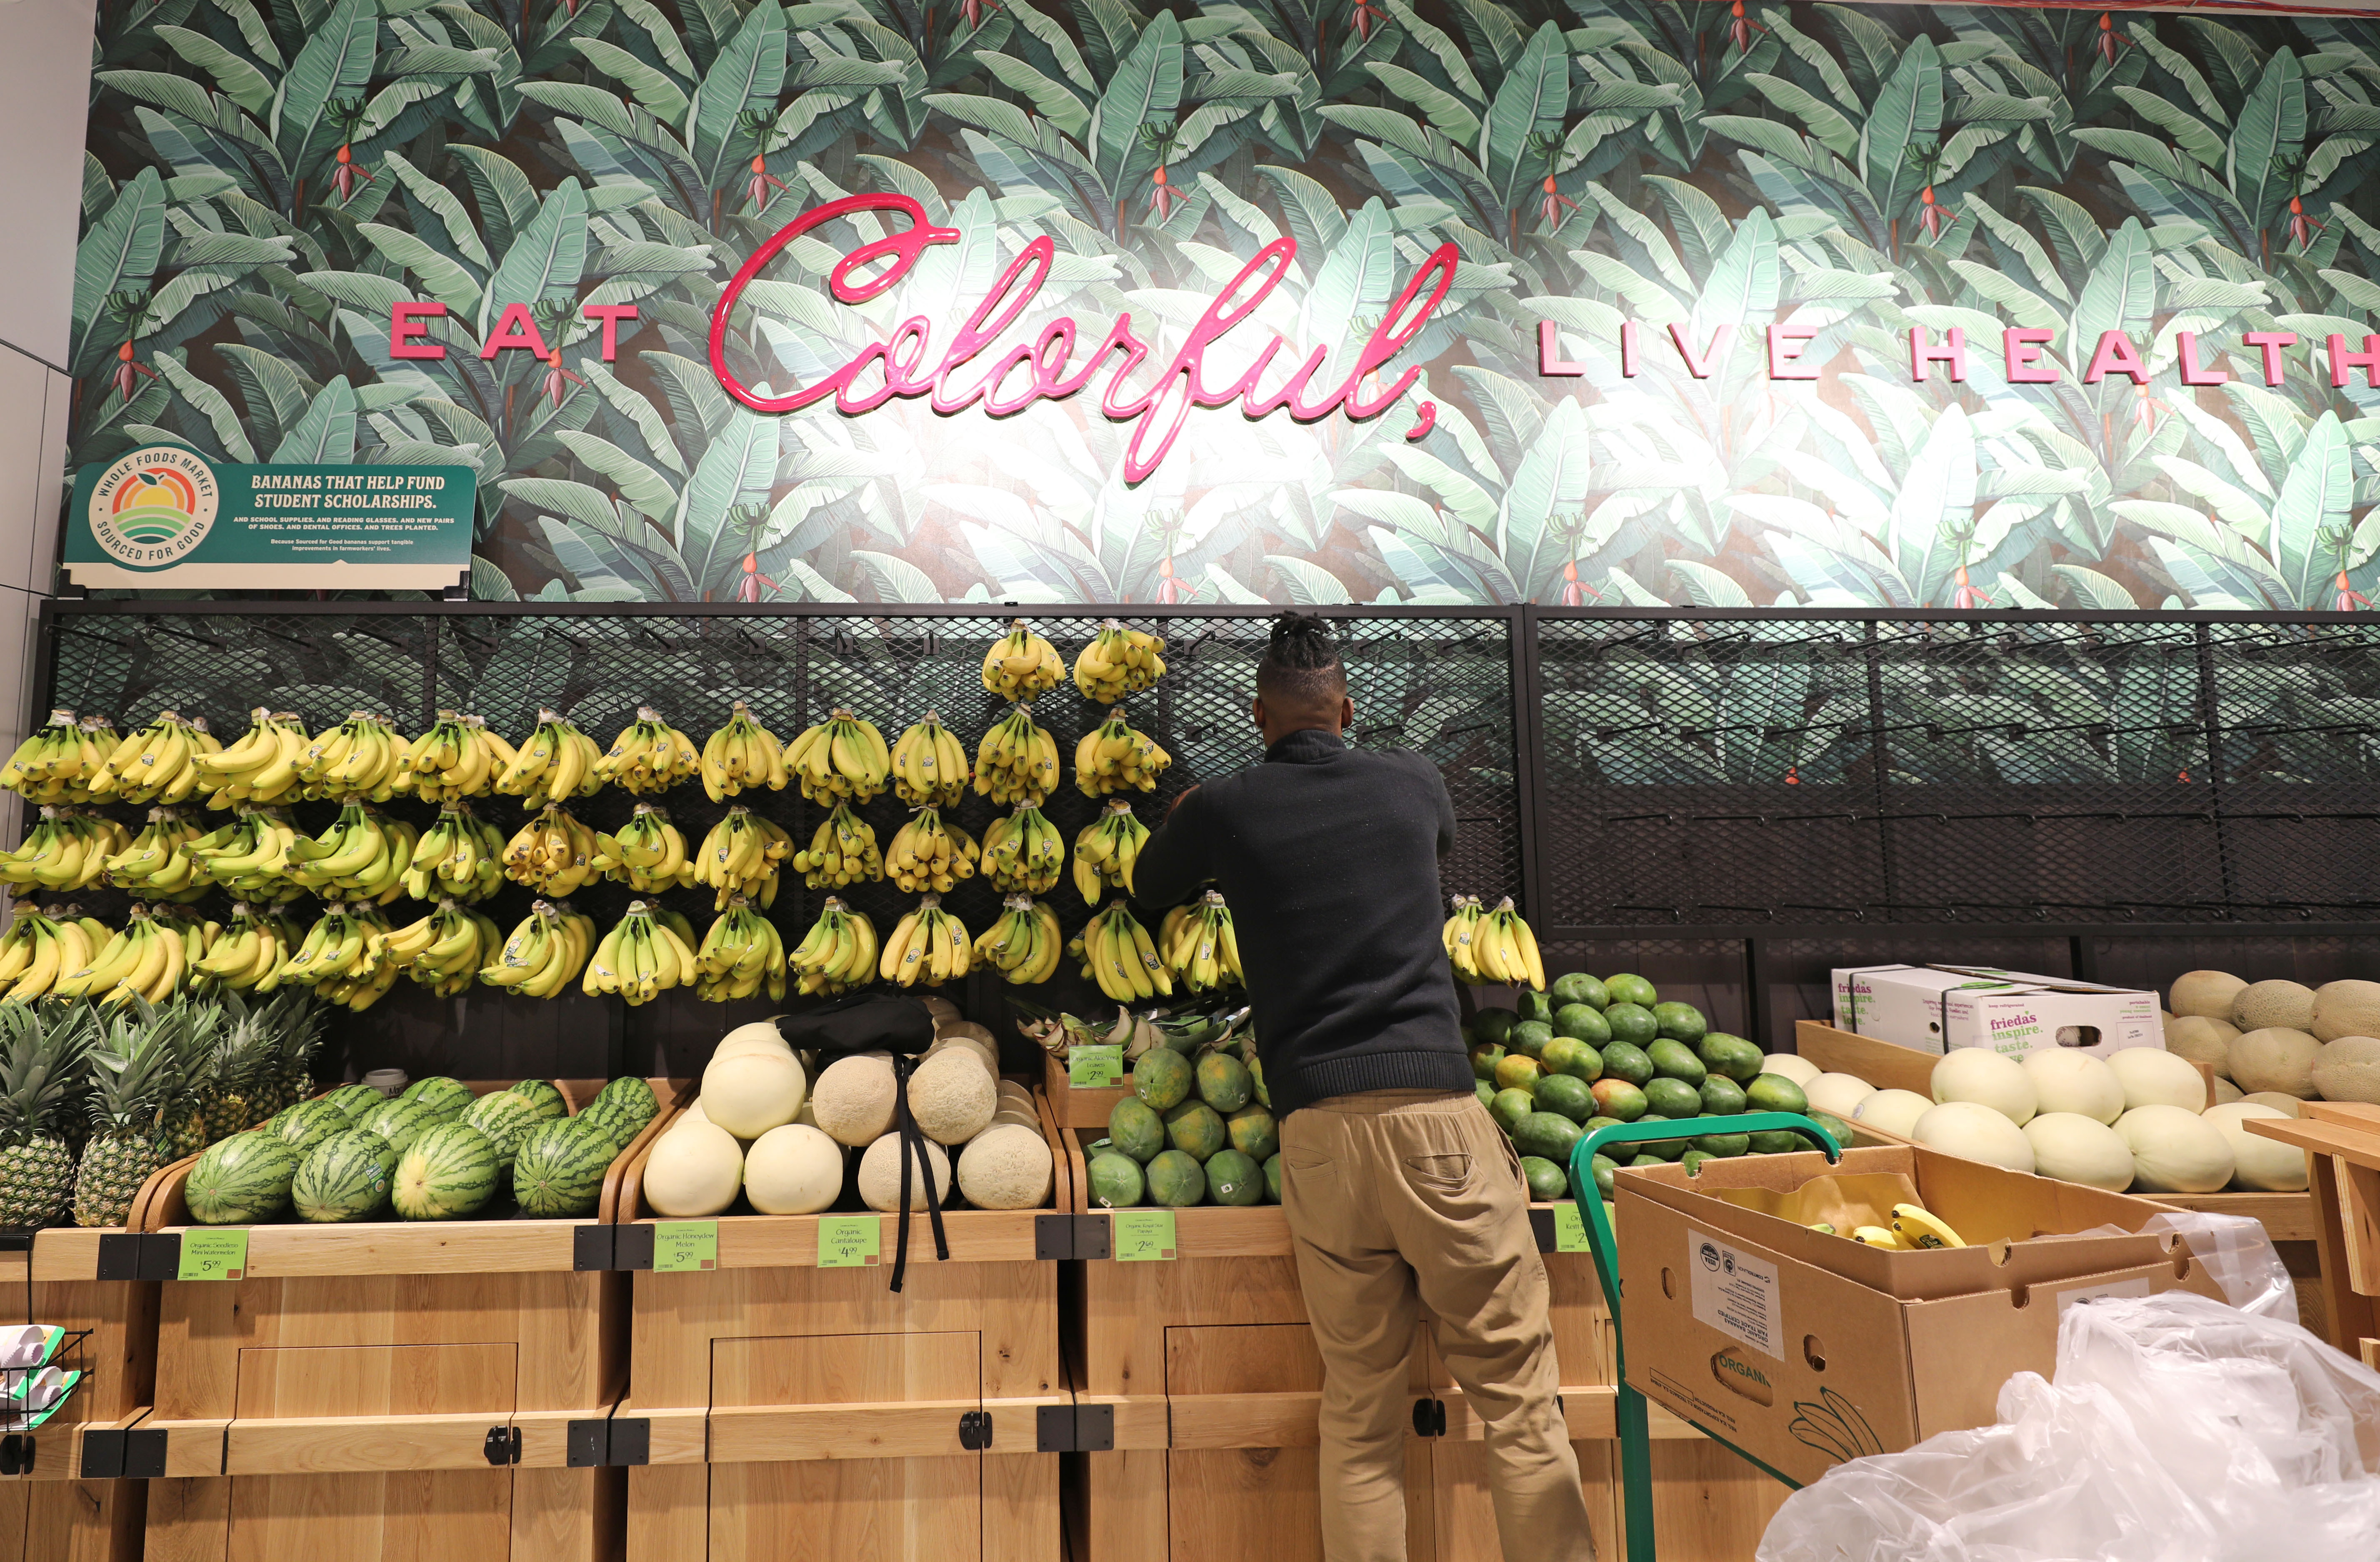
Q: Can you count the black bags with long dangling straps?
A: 1